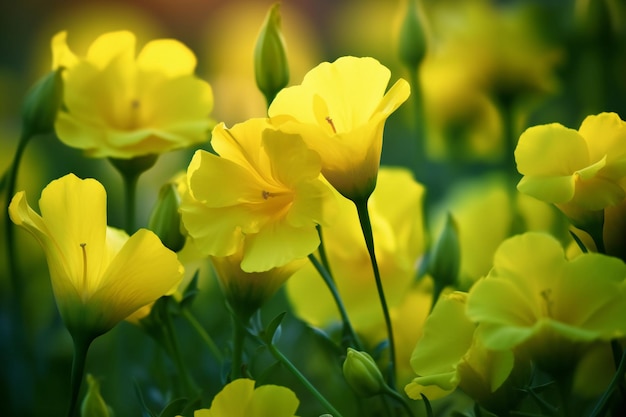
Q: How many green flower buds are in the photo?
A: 7